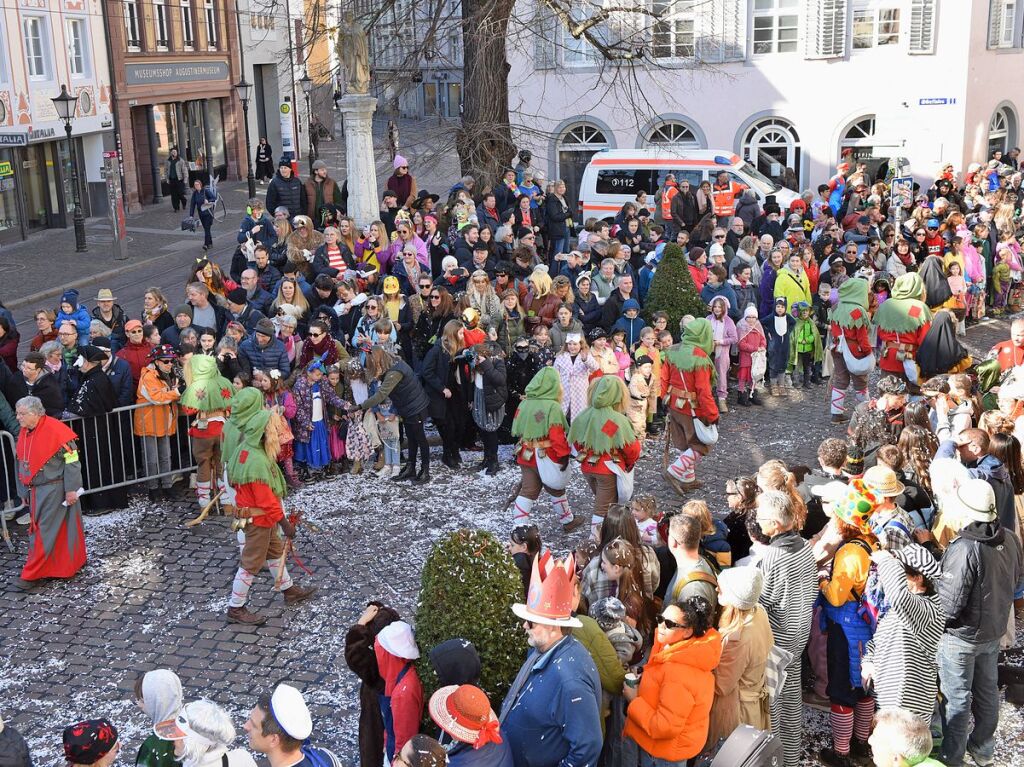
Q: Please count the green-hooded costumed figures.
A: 8